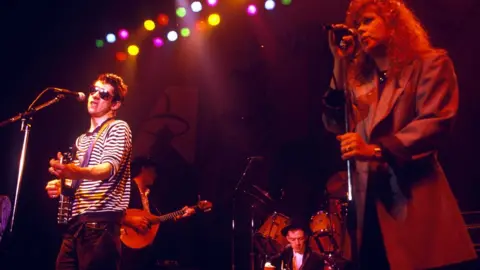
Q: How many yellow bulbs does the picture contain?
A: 3